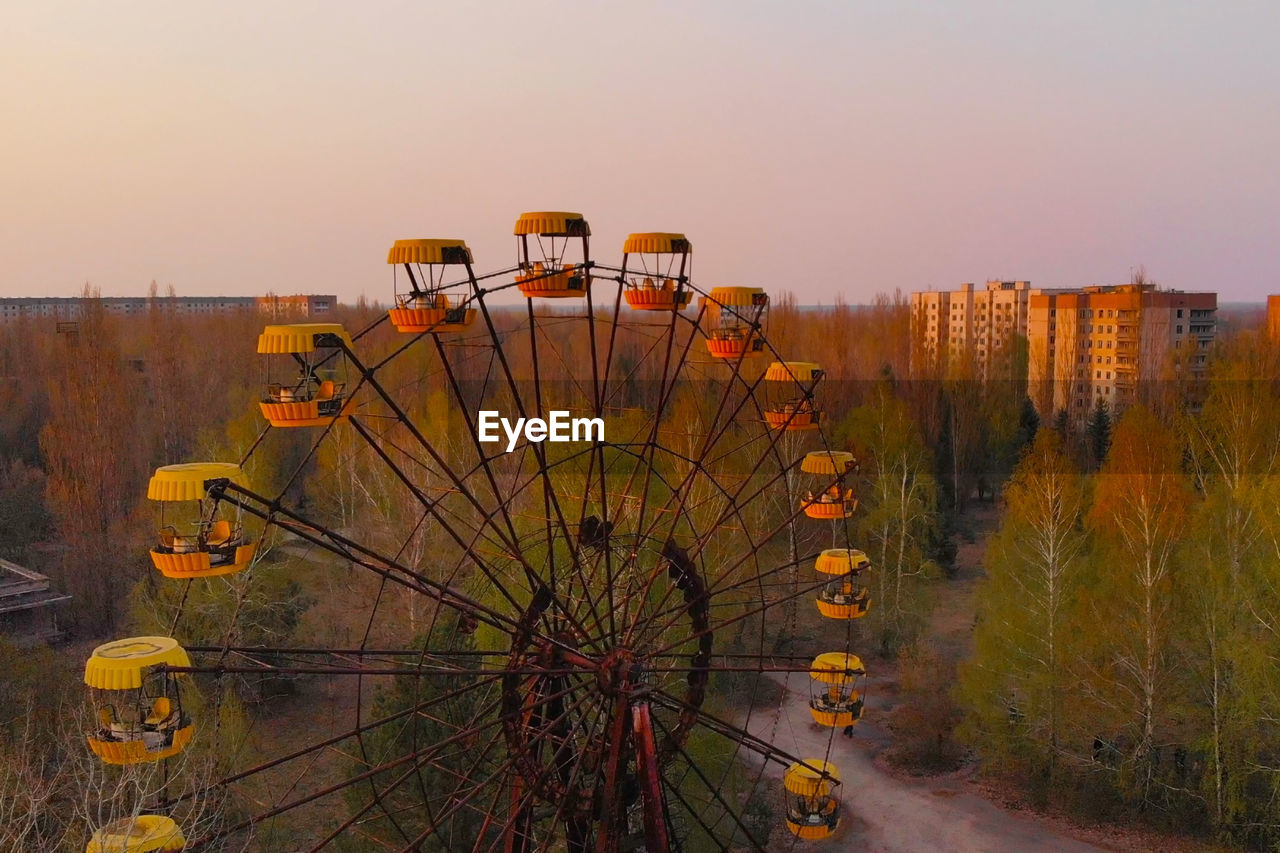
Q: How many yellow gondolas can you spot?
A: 13